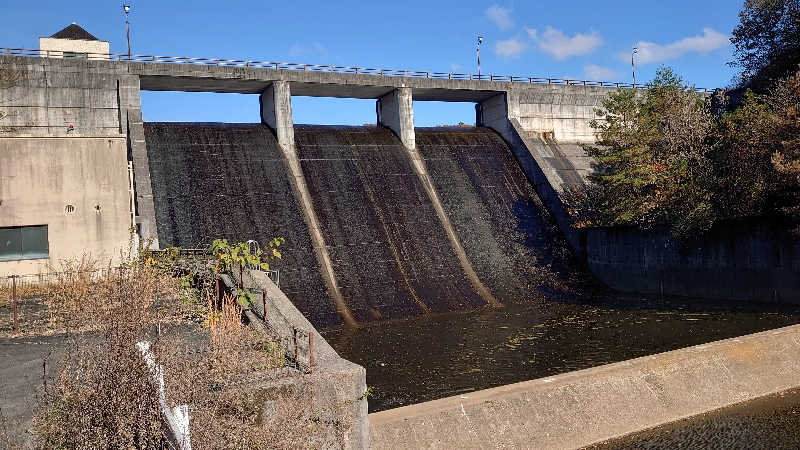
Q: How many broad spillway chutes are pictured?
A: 3